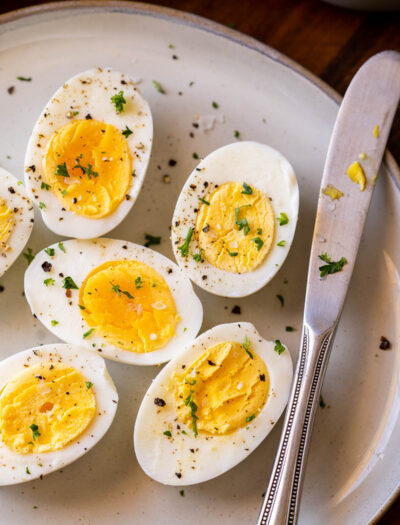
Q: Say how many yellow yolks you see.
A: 6